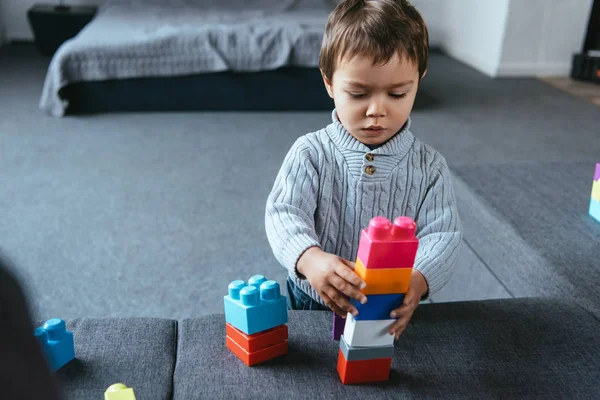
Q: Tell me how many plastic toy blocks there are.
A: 15